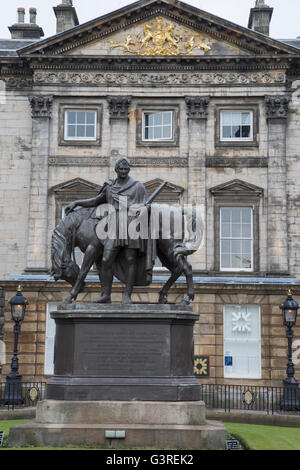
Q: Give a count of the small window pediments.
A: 3